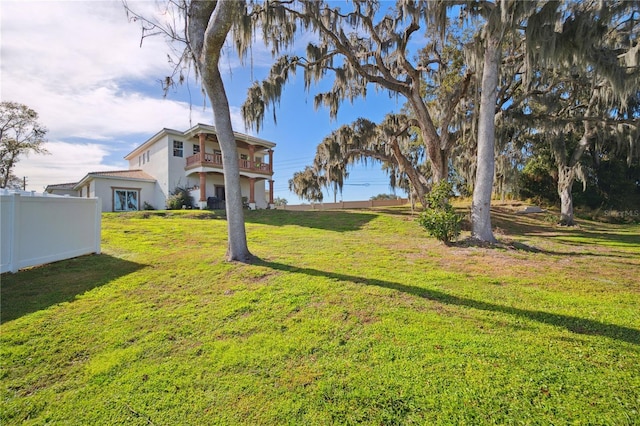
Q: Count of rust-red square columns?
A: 6